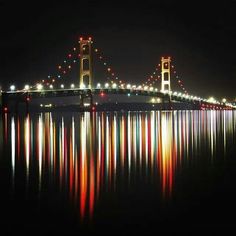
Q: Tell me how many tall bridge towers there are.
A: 2